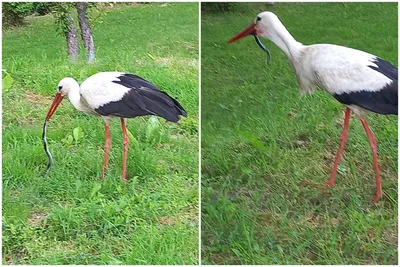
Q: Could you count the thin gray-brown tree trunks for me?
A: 2